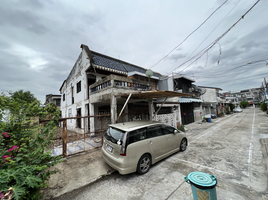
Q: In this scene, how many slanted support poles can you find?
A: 2